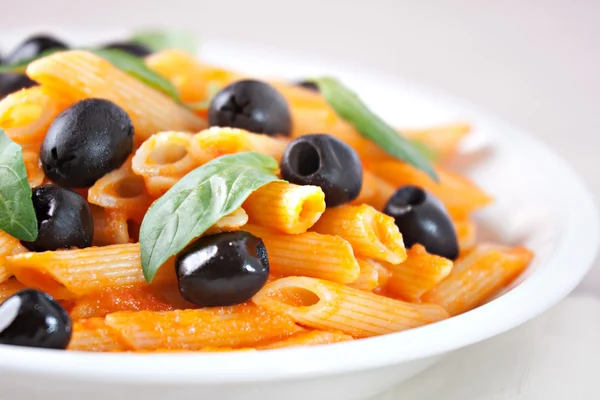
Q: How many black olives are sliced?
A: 0